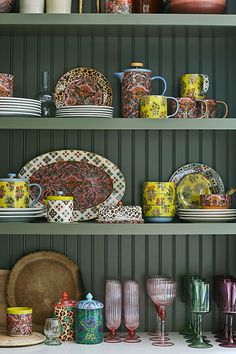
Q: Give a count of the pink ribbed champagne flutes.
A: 2